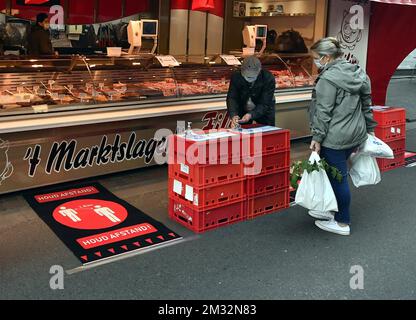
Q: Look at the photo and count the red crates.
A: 12